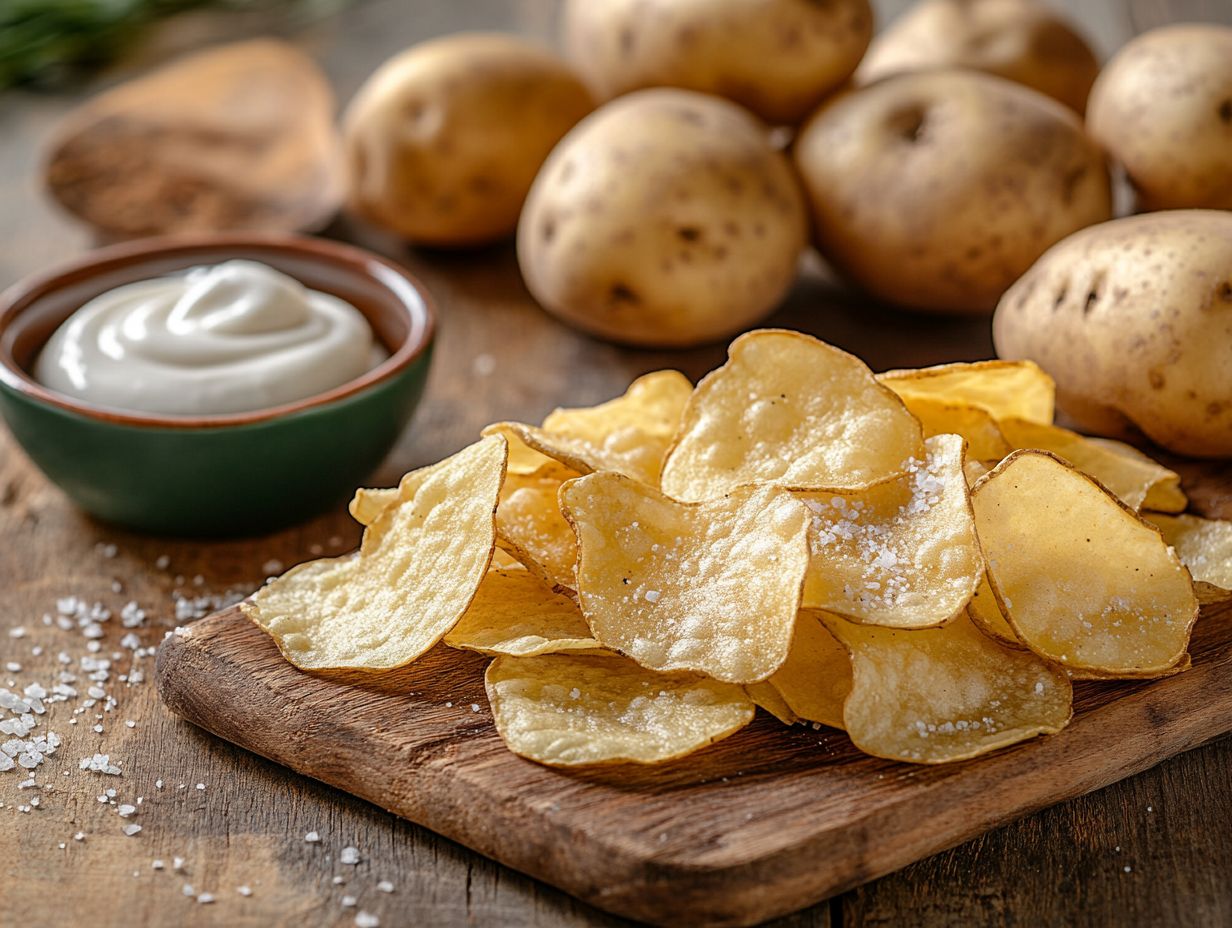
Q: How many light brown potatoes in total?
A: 7